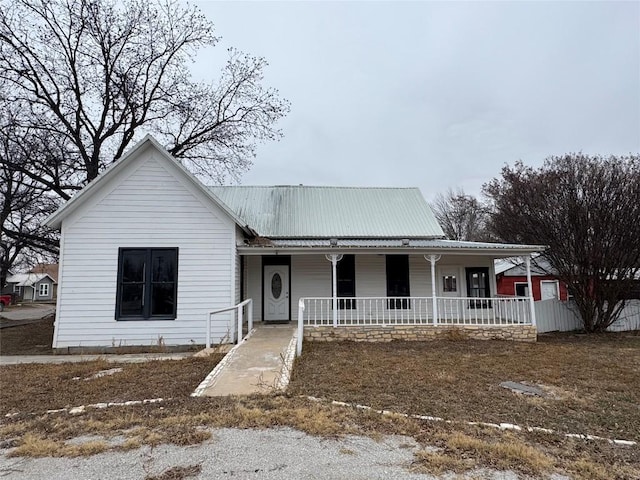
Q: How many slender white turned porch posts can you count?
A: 3